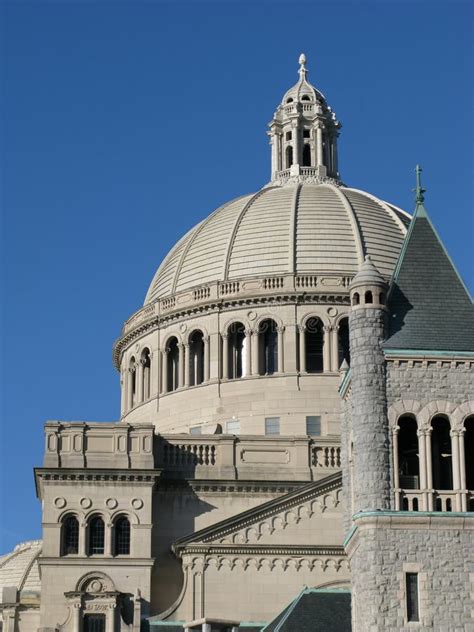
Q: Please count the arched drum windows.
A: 8